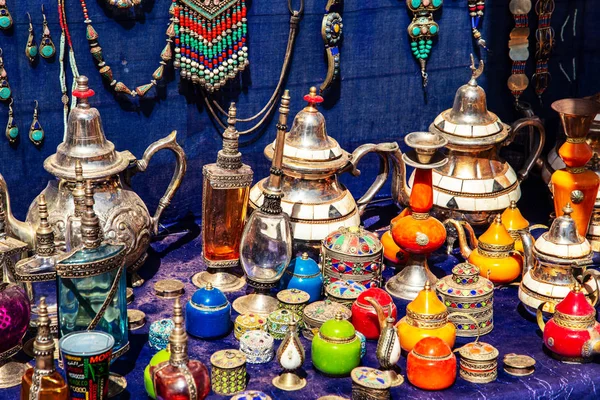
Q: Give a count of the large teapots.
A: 3